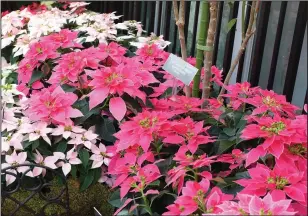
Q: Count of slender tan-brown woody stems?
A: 3